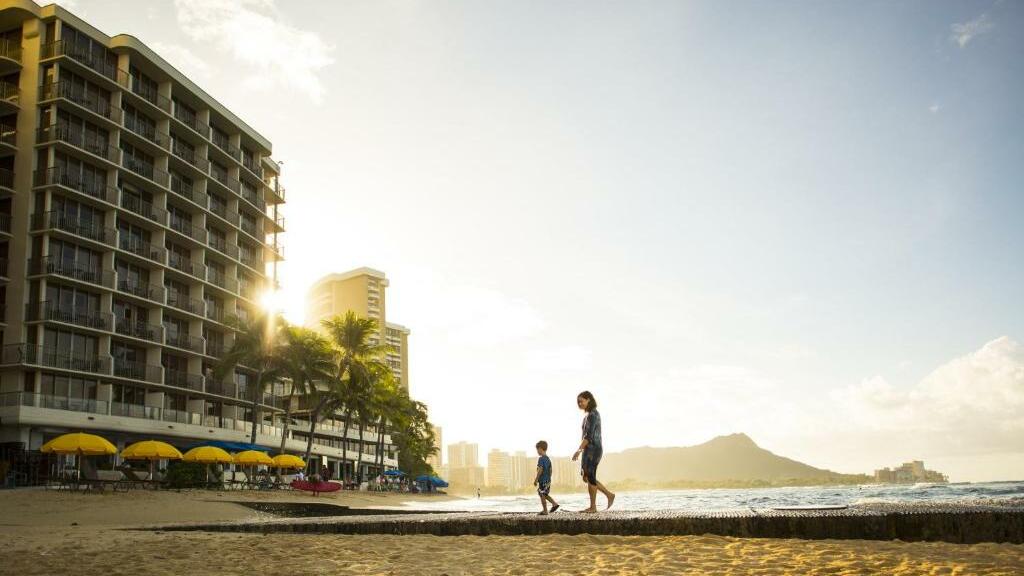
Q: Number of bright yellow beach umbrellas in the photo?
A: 5